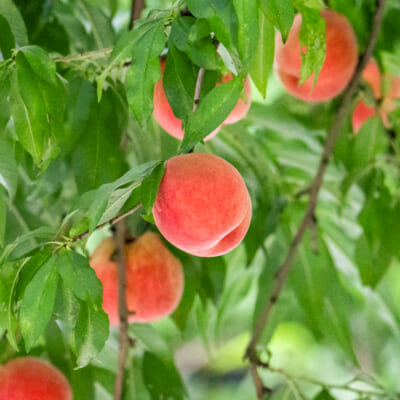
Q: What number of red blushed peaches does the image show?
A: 7